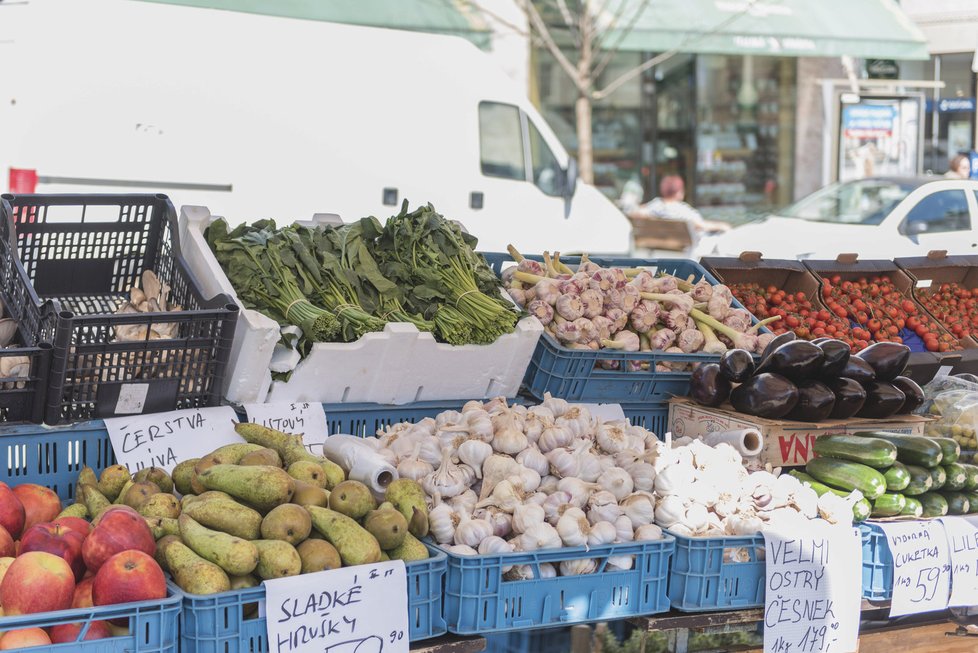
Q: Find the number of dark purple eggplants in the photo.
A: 13